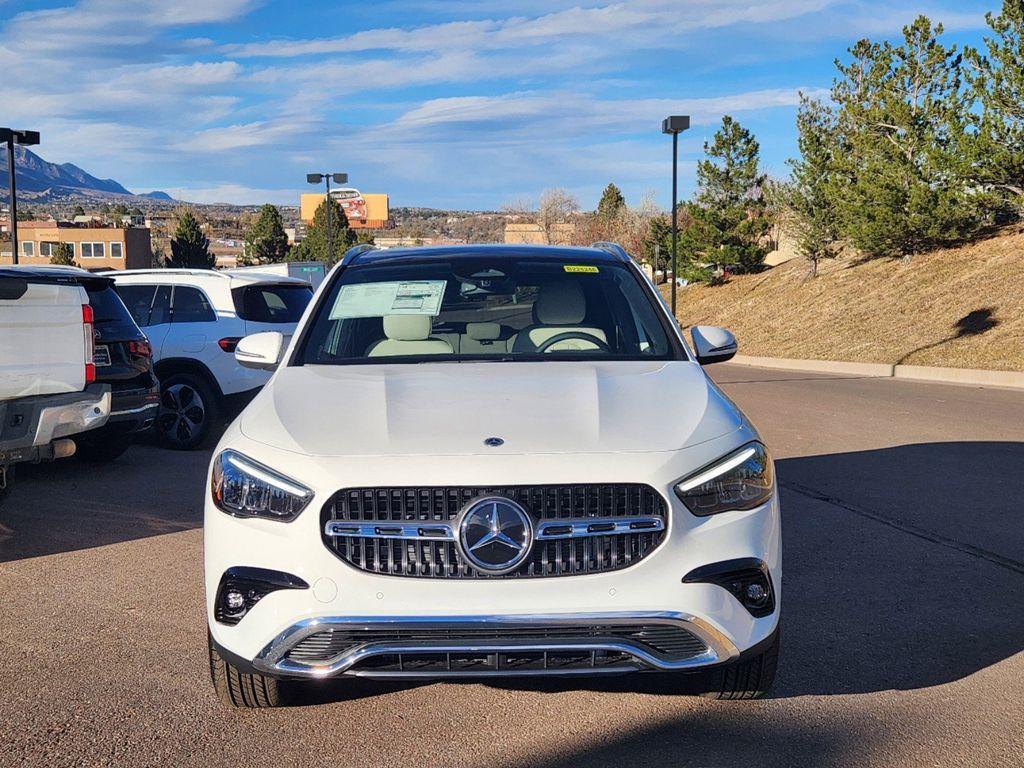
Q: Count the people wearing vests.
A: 0